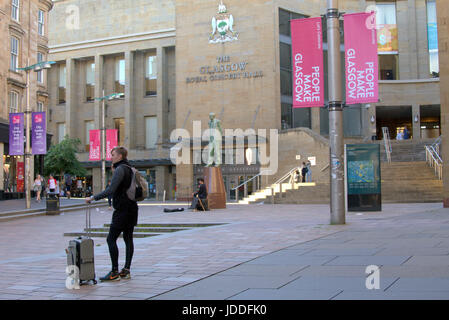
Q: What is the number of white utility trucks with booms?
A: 0